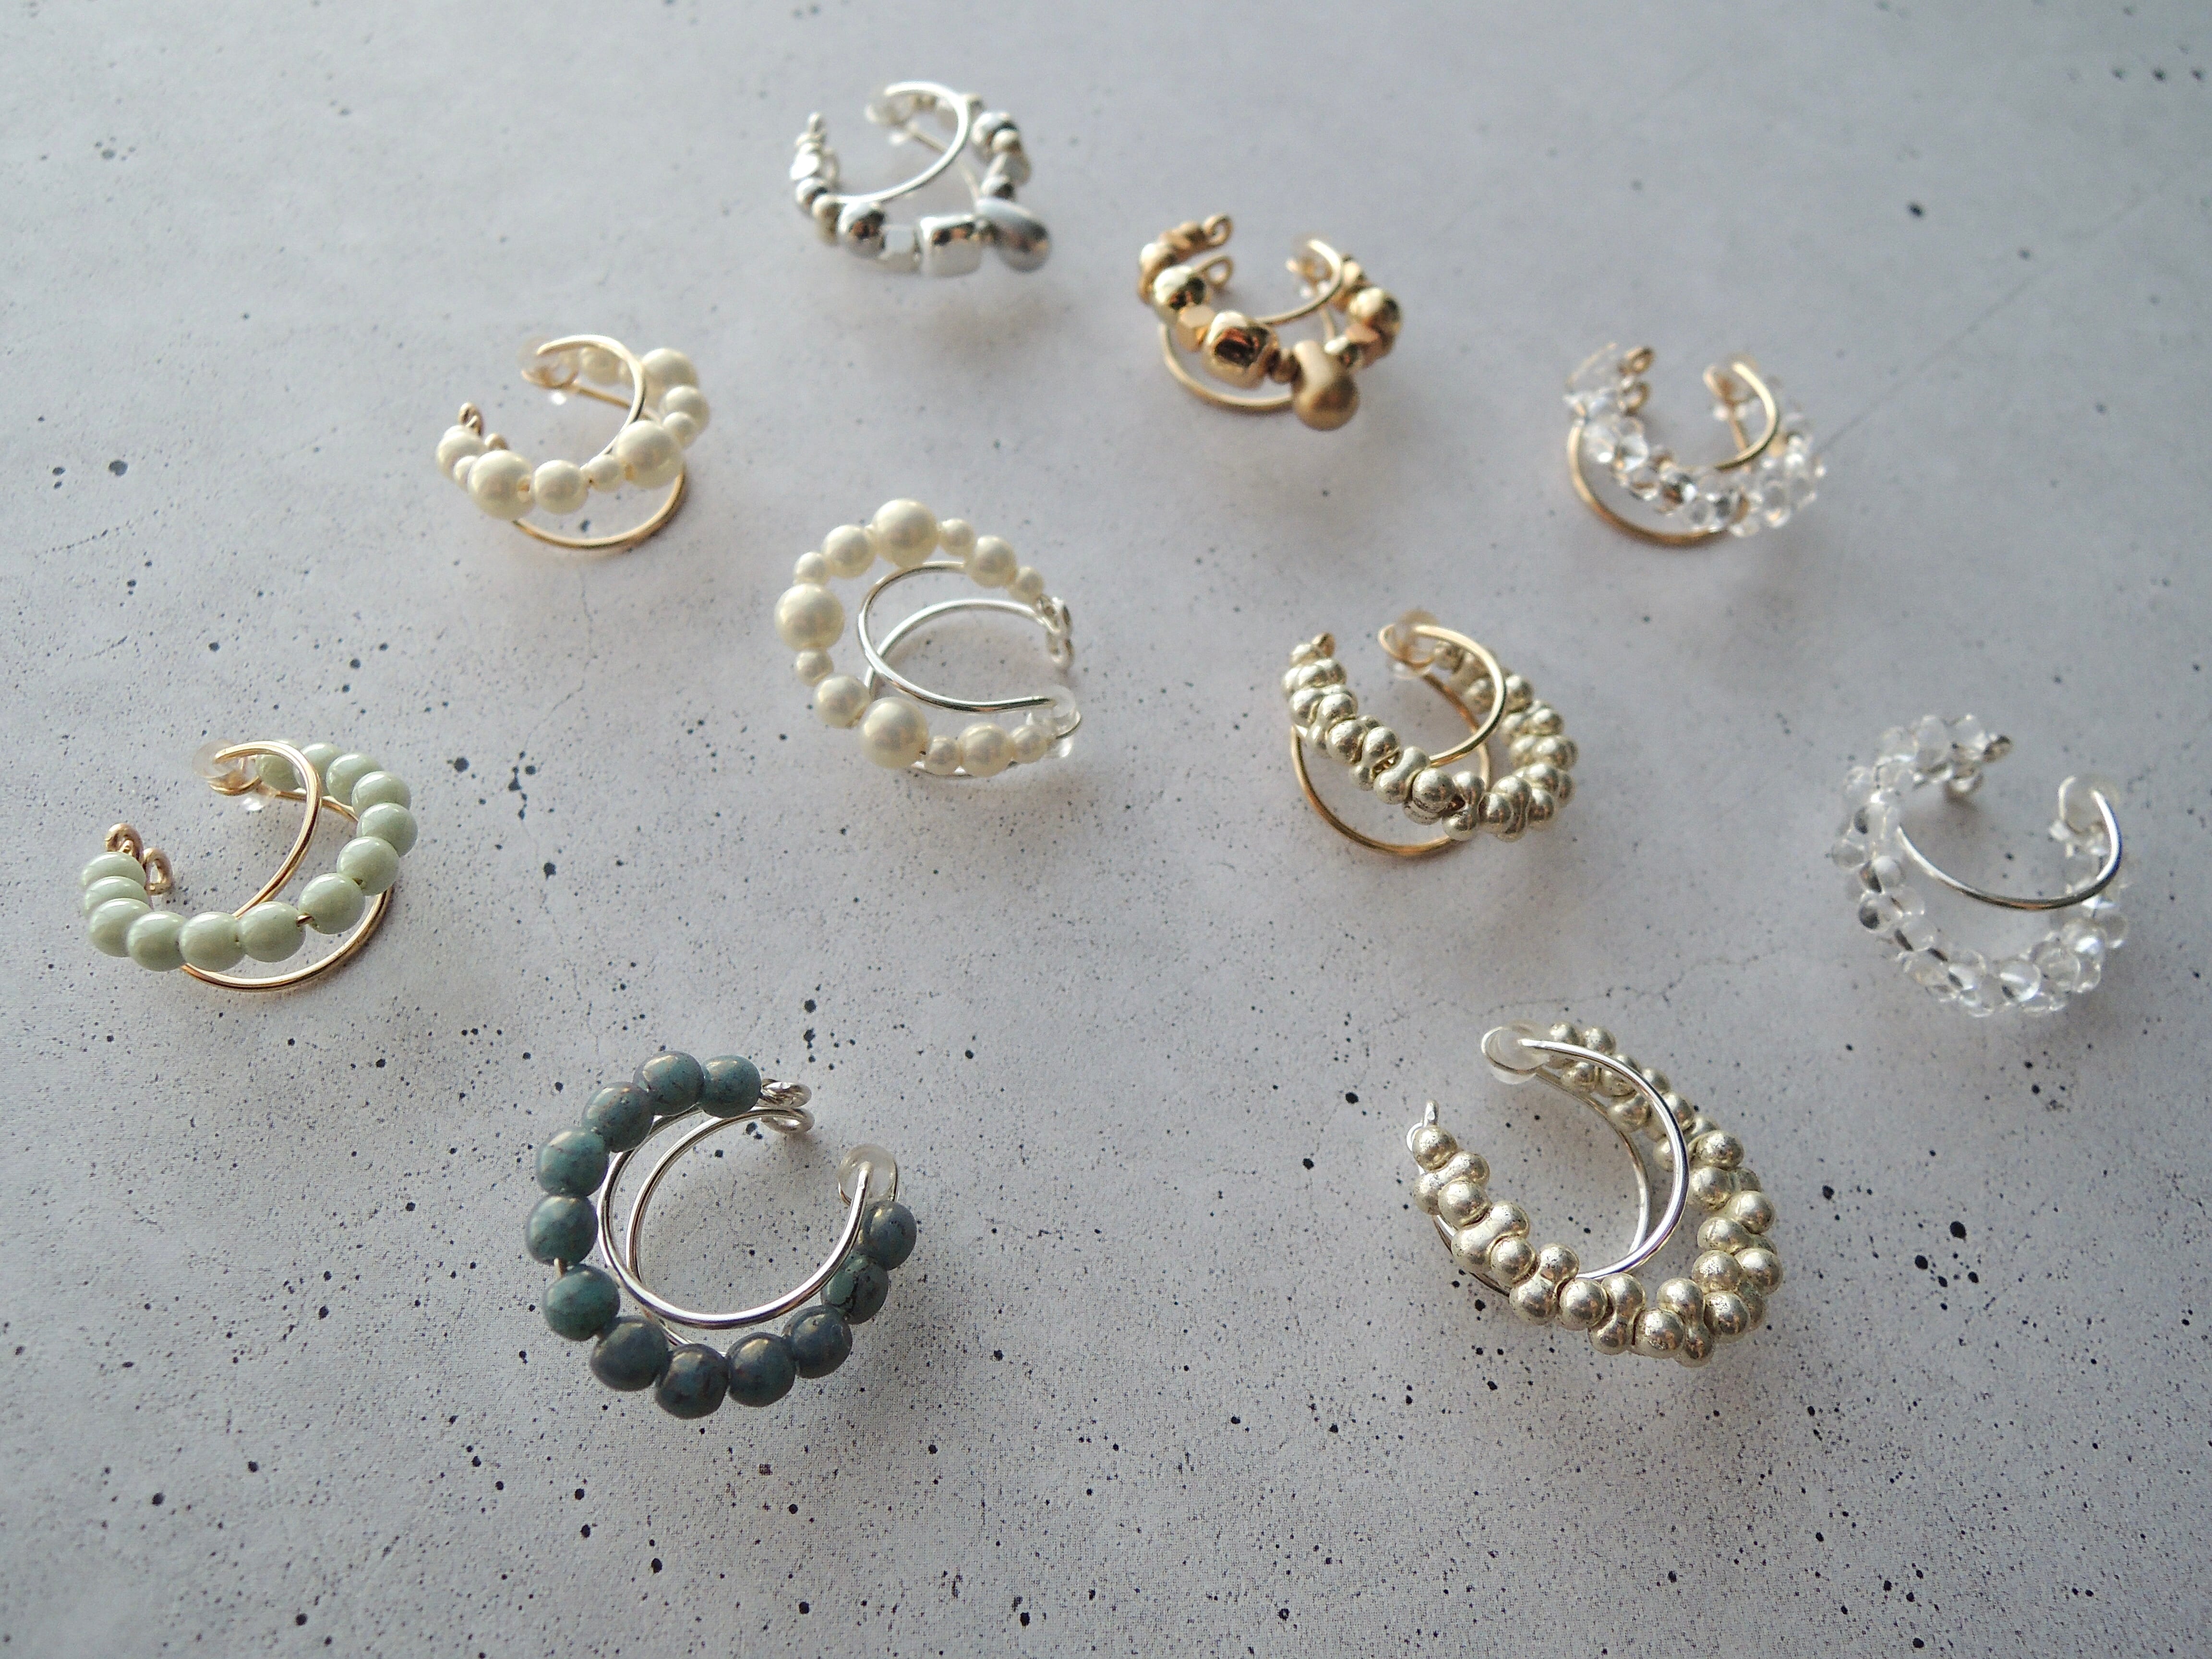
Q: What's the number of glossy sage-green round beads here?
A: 13